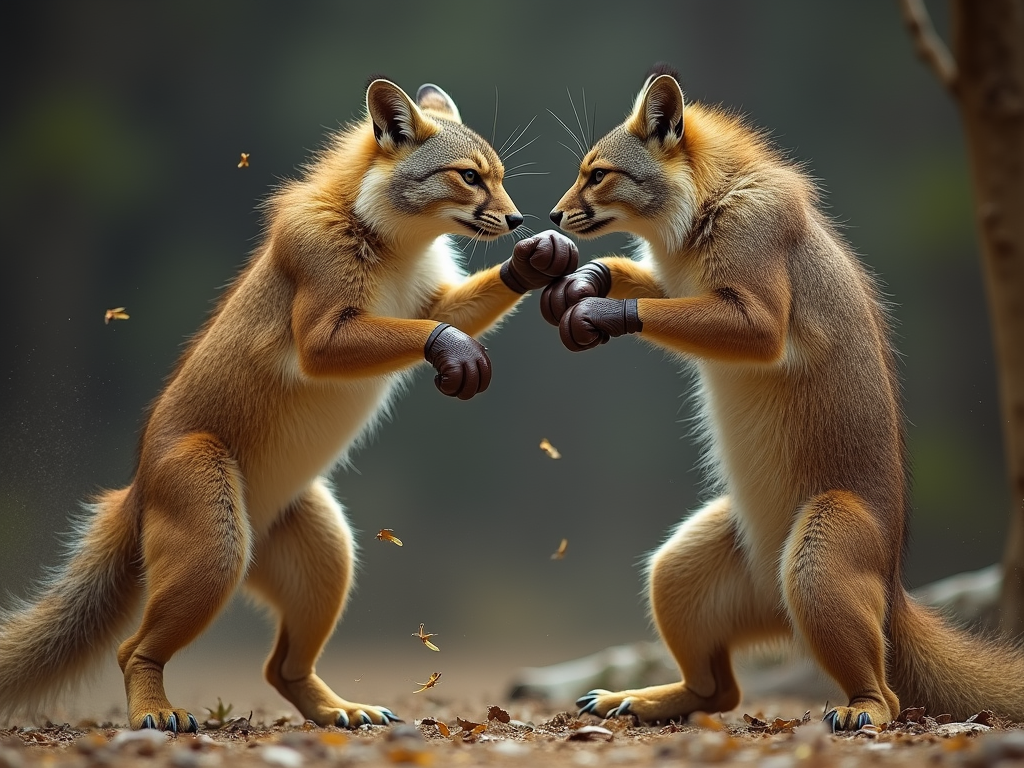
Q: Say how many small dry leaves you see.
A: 7